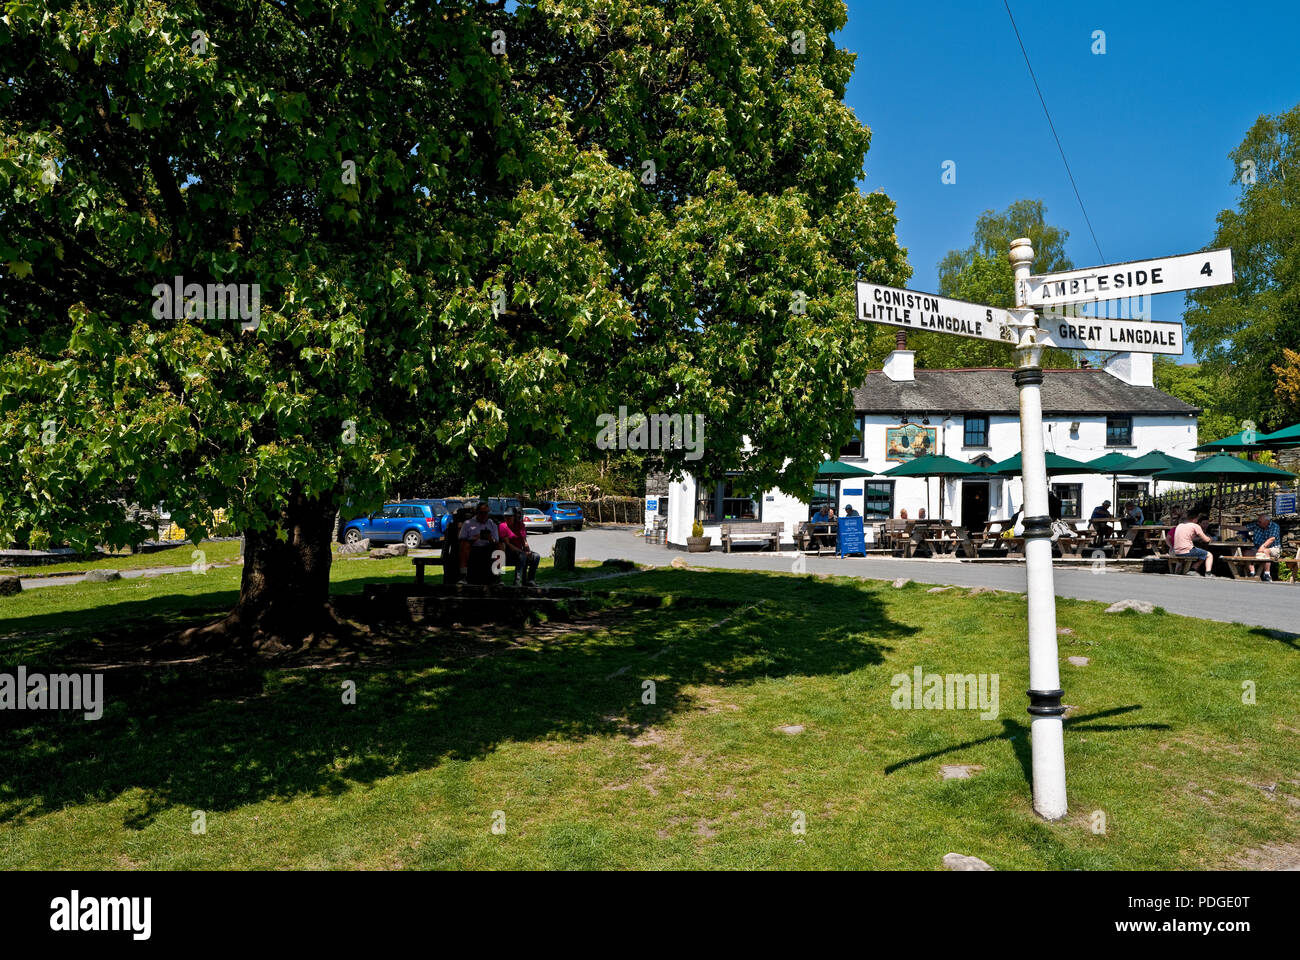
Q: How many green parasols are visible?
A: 8